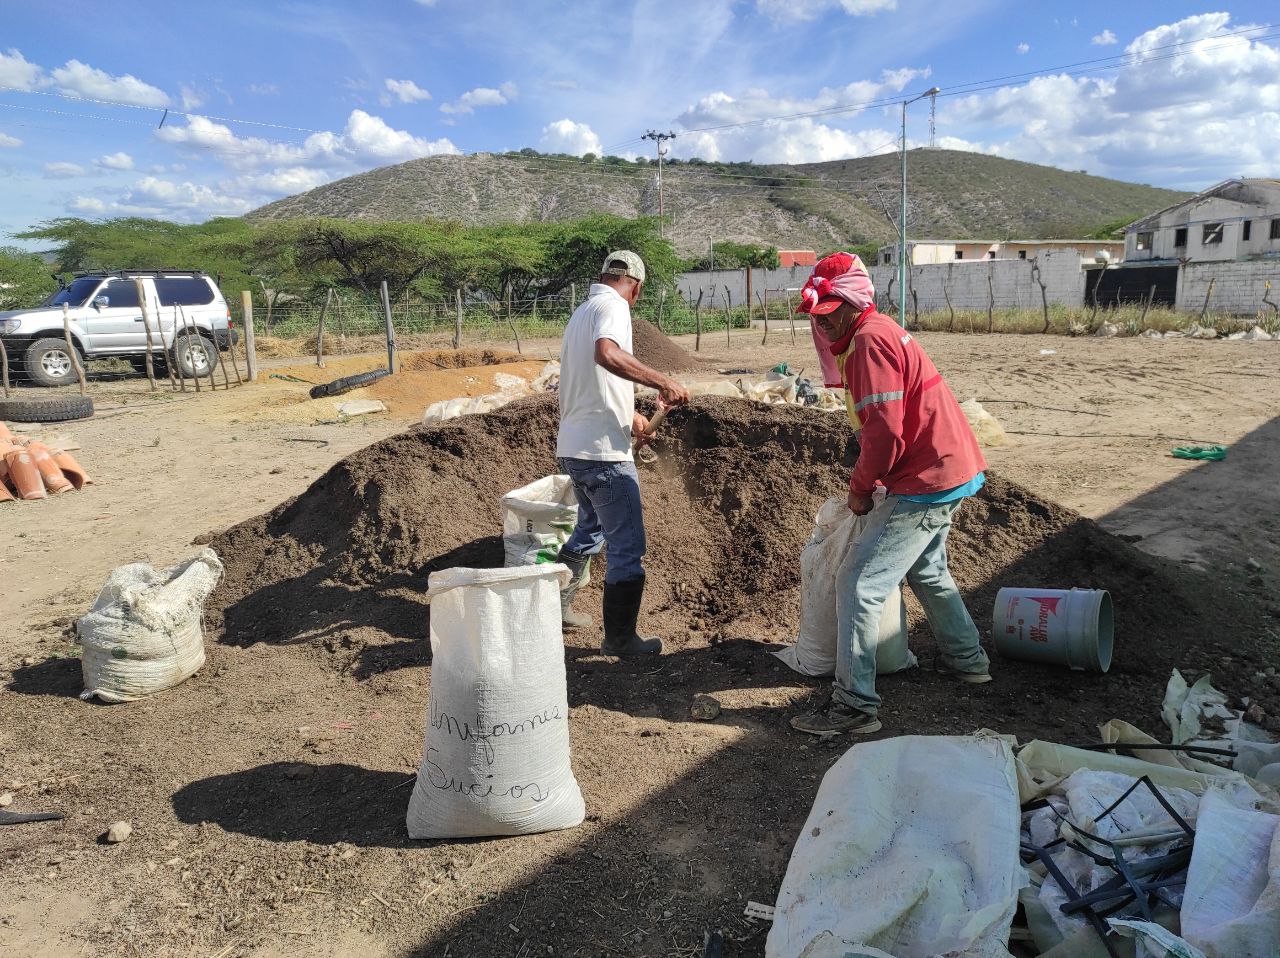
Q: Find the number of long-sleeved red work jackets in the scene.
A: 1